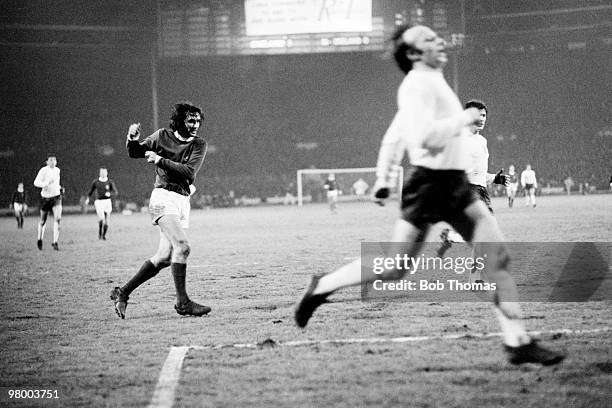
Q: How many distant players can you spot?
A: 6